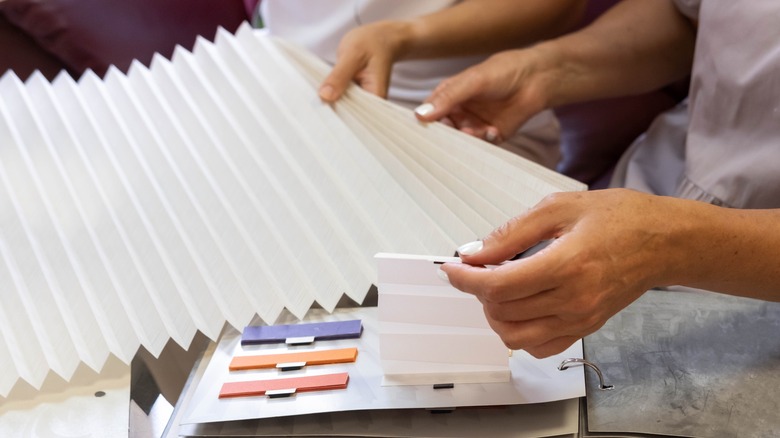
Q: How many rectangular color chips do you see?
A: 3